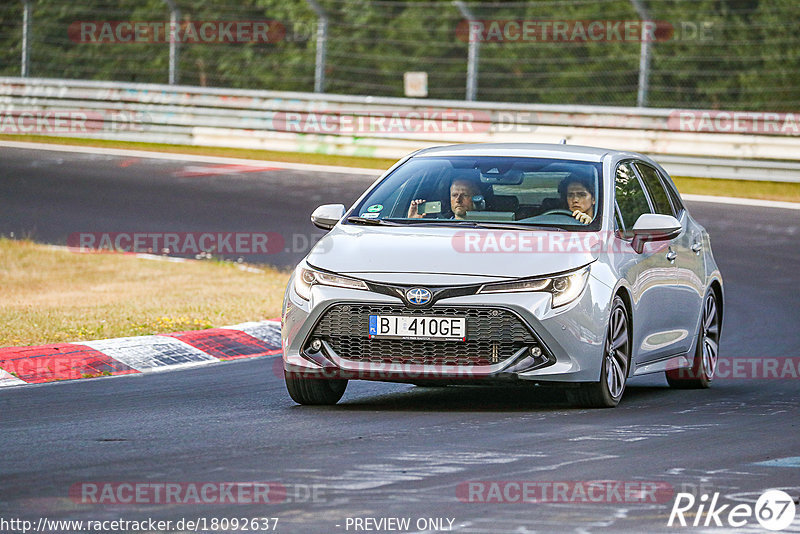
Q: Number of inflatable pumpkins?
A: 0